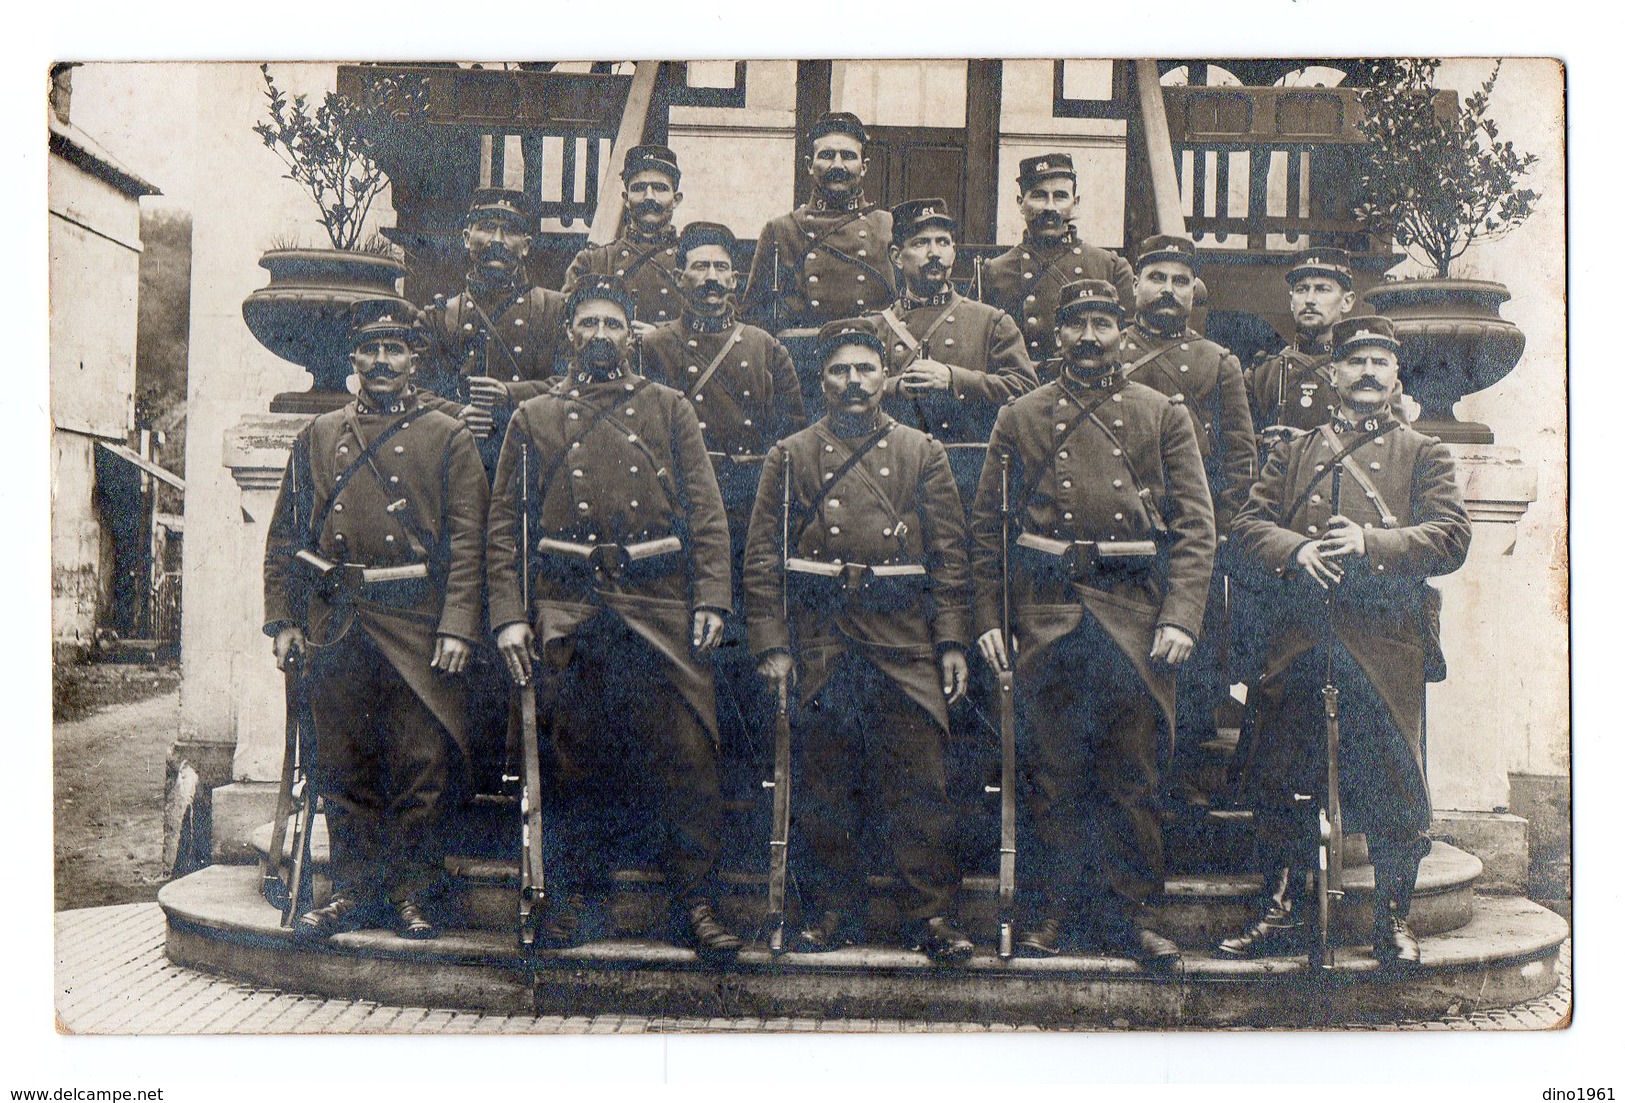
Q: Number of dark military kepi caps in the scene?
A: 13